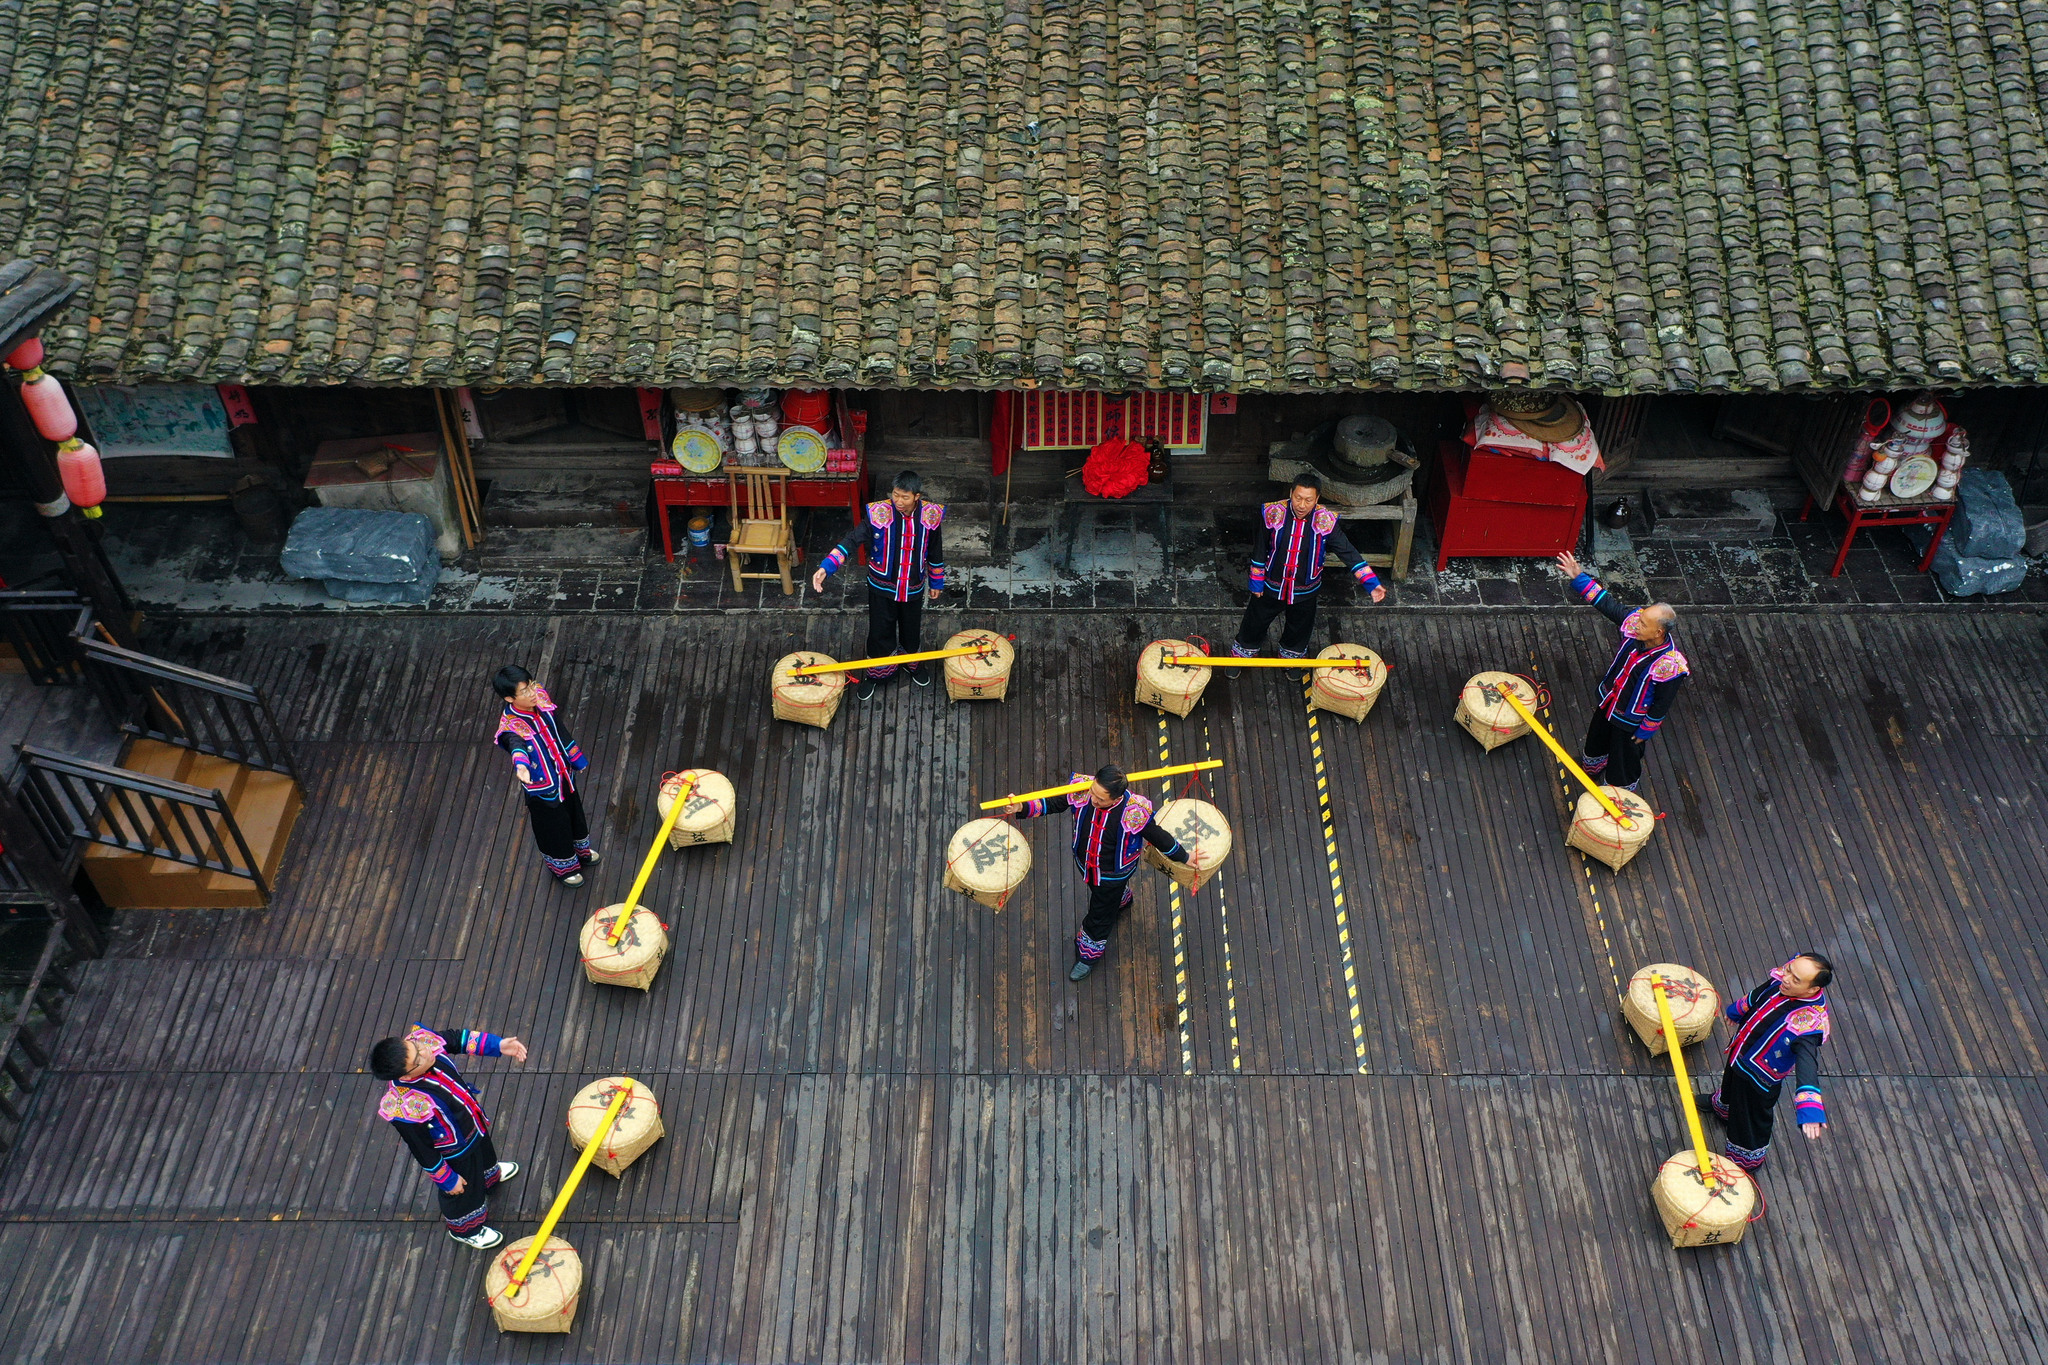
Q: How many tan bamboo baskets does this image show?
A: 14